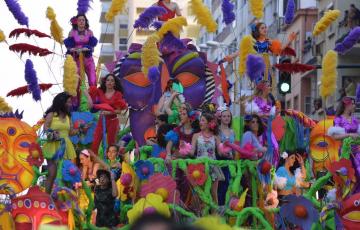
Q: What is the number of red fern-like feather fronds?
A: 5